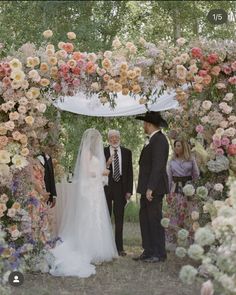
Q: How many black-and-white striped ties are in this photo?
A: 1